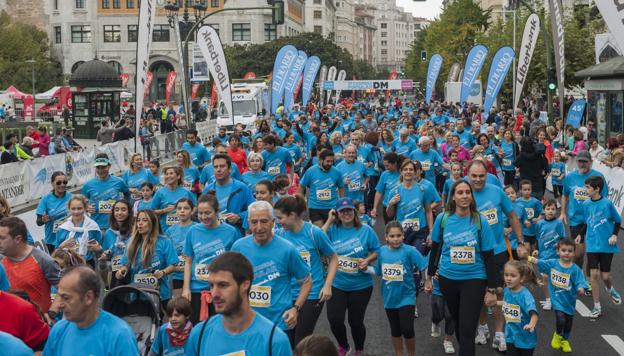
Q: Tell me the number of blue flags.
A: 7